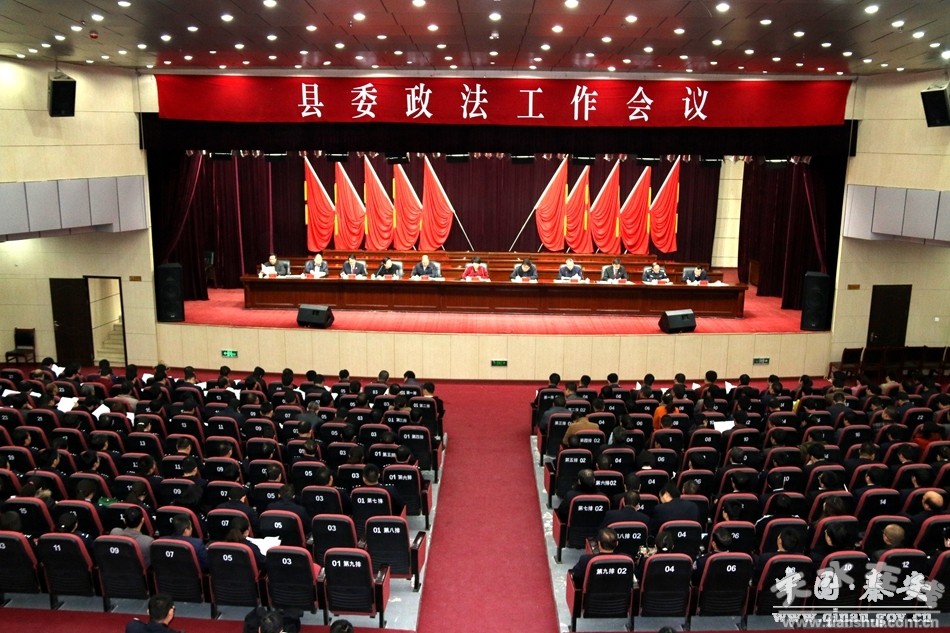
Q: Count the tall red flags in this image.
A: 10